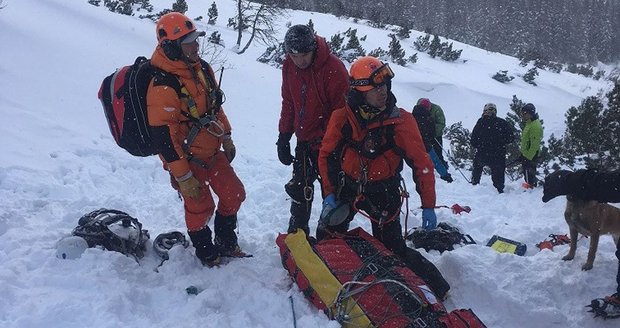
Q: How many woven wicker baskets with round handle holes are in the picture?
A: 0